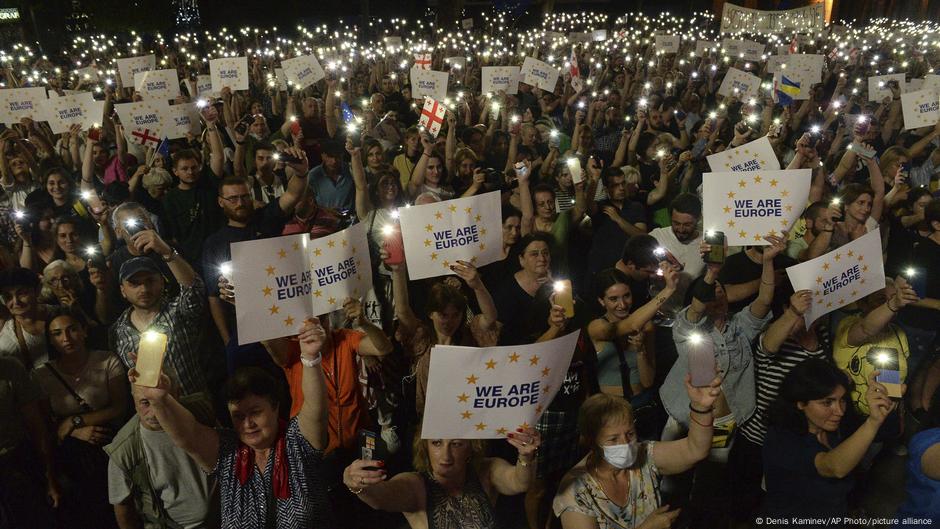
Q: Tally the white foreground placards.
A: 7